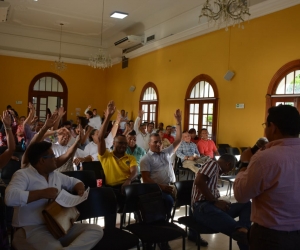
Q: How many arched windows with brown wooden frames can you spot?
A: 4